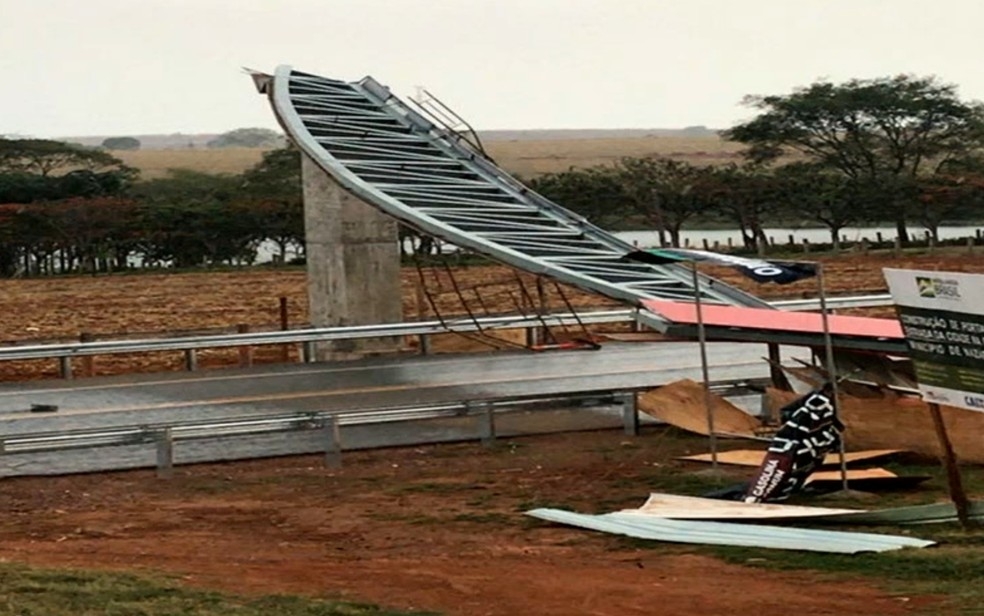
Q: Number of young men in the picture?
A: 0